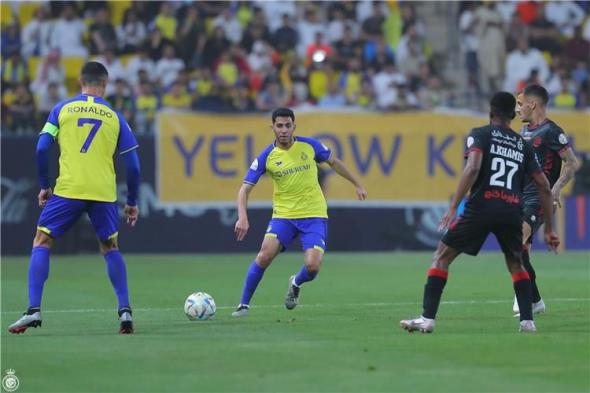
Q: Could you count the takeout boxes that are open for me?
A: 0